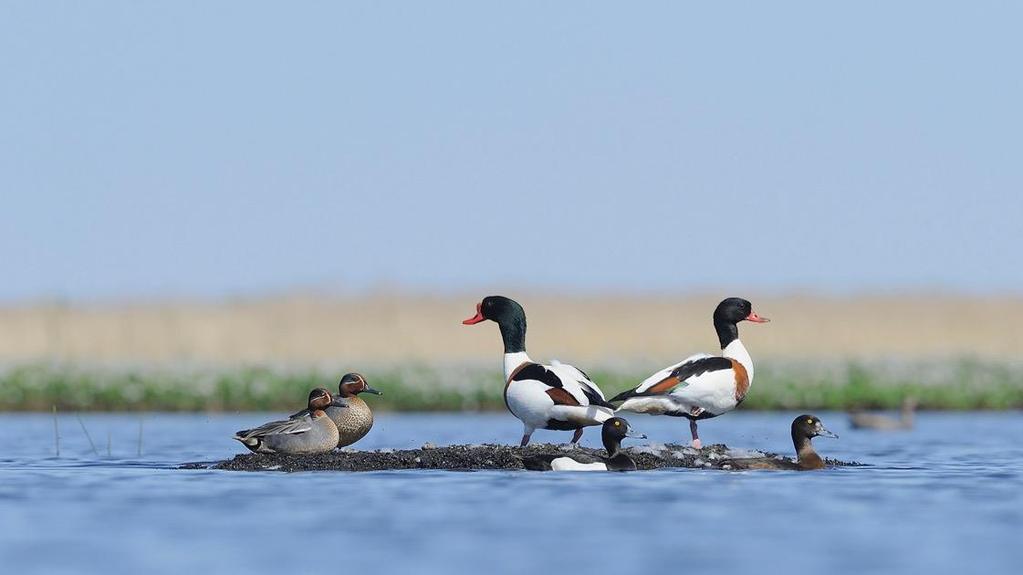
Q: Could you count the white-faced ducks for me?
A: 0